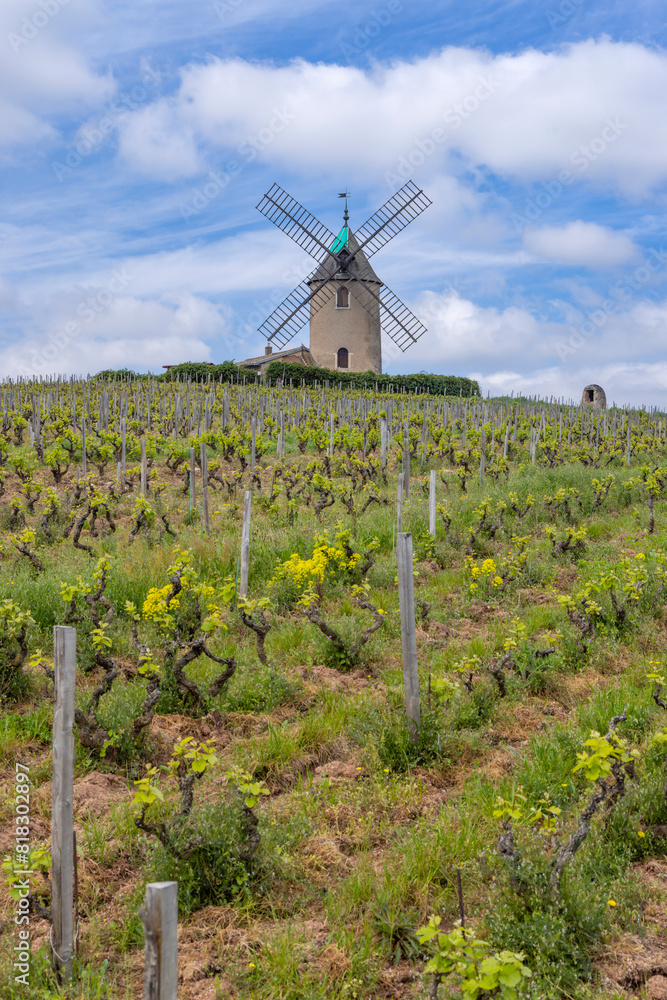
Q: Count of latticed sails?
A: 4